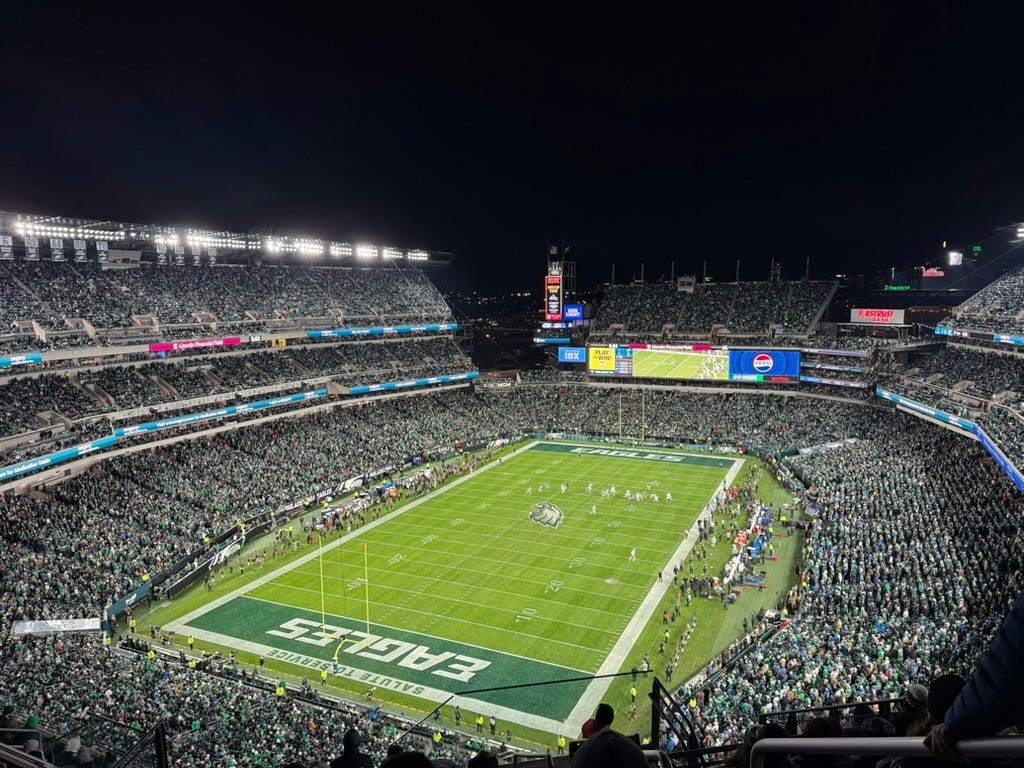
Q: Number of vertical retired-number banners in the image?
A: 9